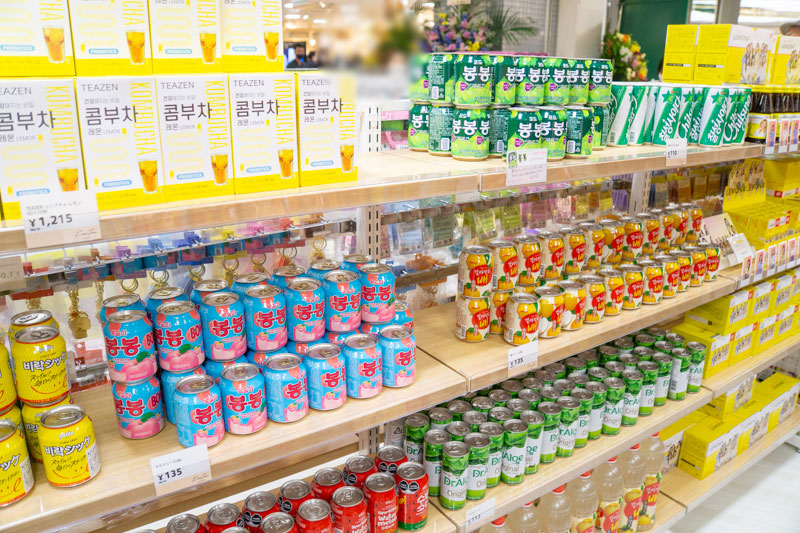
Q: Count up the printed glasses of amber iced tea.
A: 9